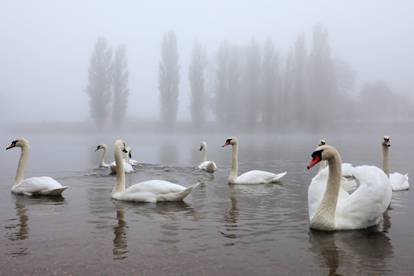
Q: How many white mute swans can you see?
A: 9